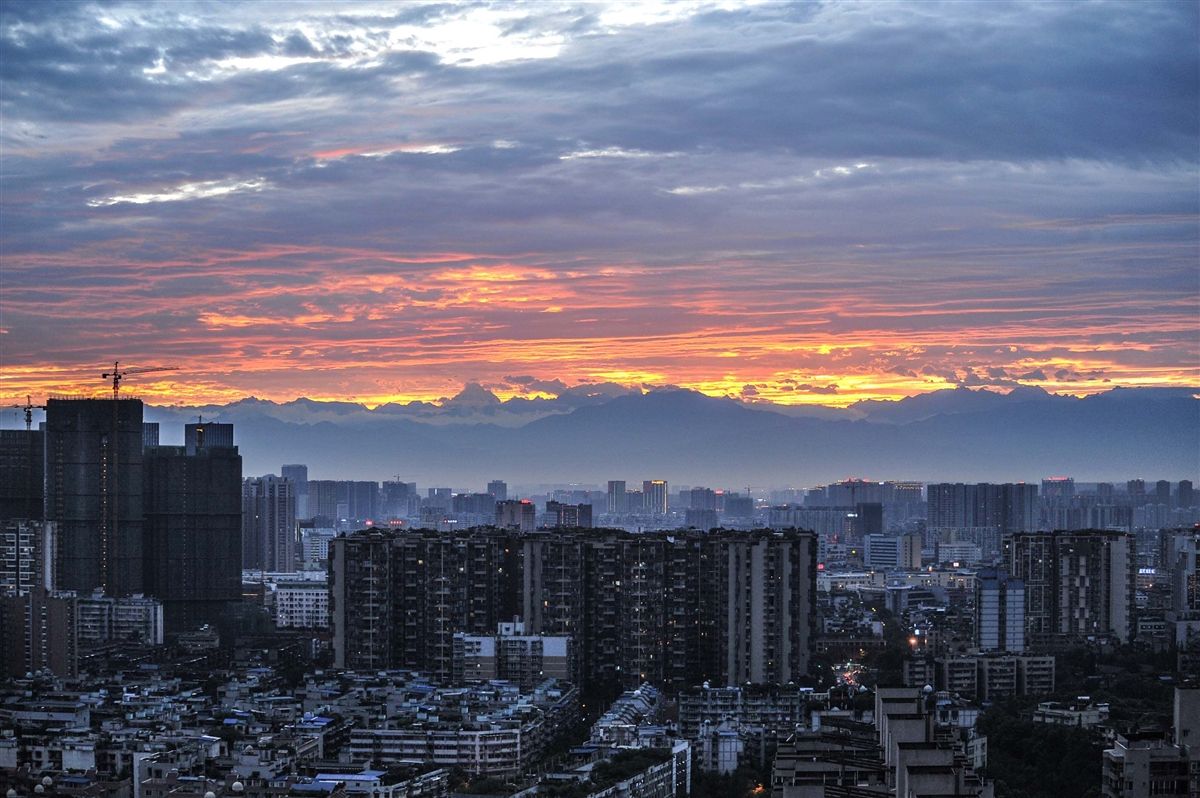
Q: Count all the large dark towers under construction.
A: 3